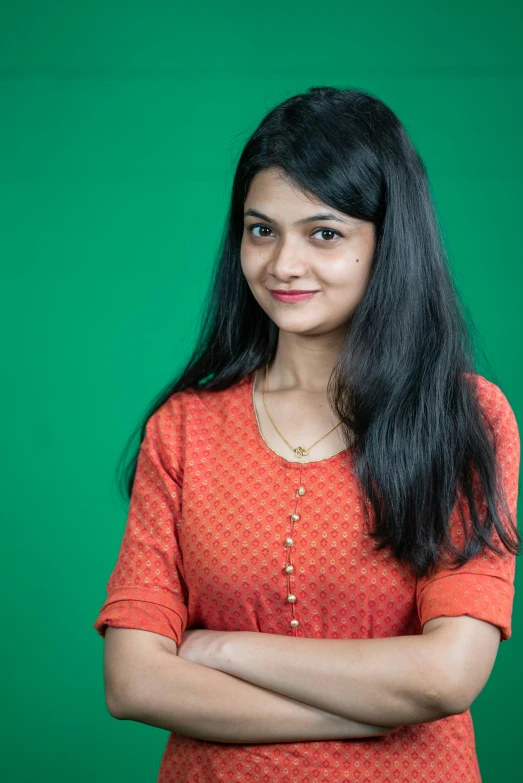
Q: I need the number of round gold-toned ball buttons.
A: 6